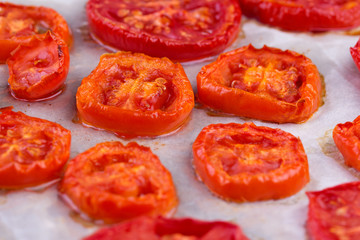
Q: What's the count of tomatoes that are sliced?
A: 13